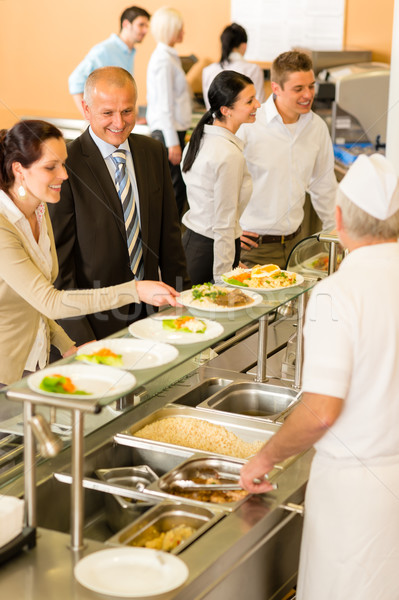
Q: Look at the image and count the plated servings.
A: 5